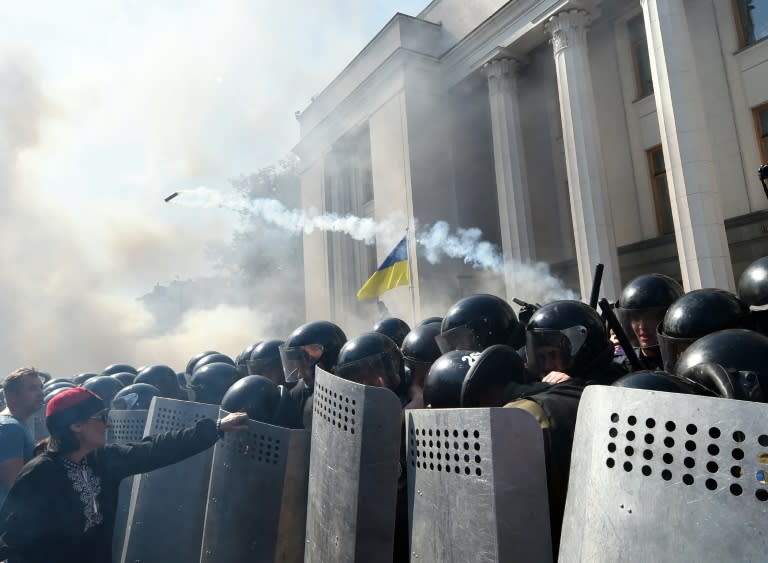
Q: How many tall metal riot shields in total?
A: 6